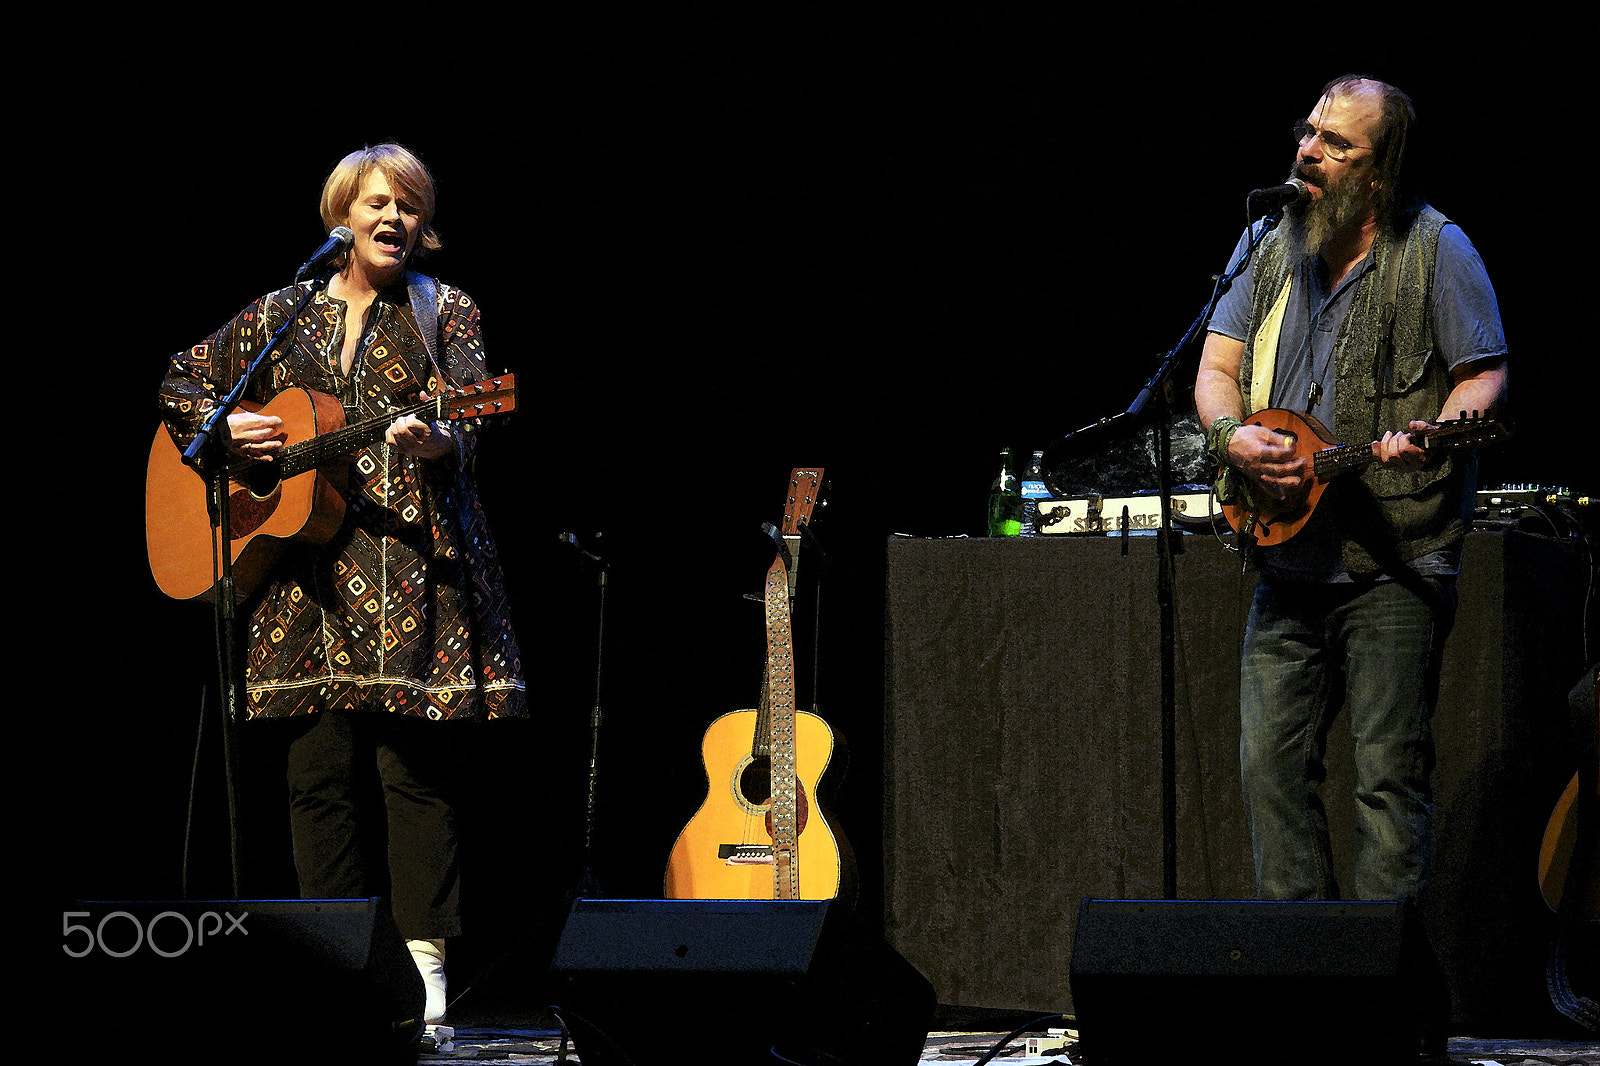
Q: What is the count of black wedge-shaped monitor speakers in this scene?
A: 3